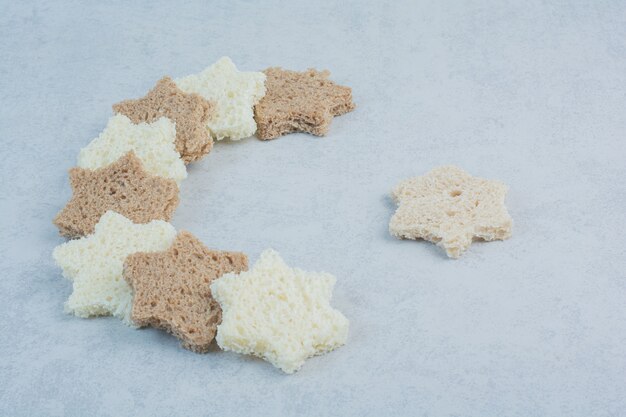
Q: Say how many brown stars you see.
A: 4